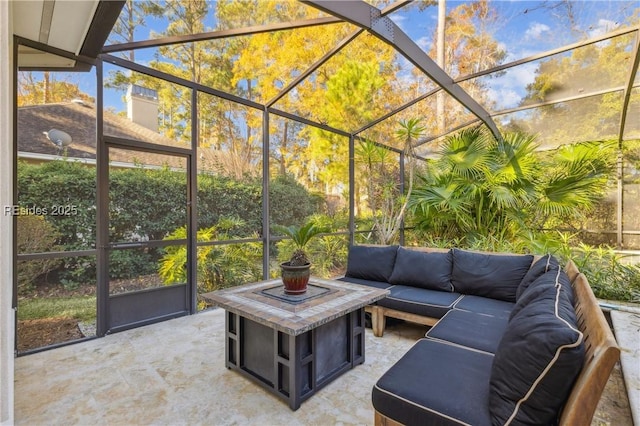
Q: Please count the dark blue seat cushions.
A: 5